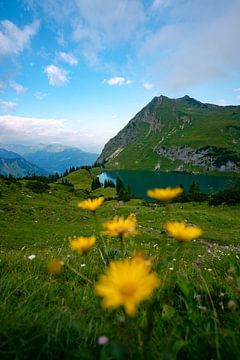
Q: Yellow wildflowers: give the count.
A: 6